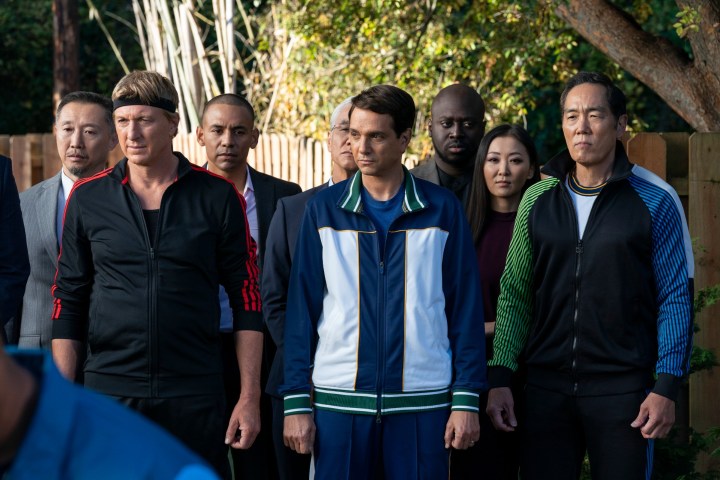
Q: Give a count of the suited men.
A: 4